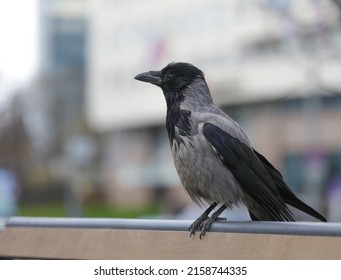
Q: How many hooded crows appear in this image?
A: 1